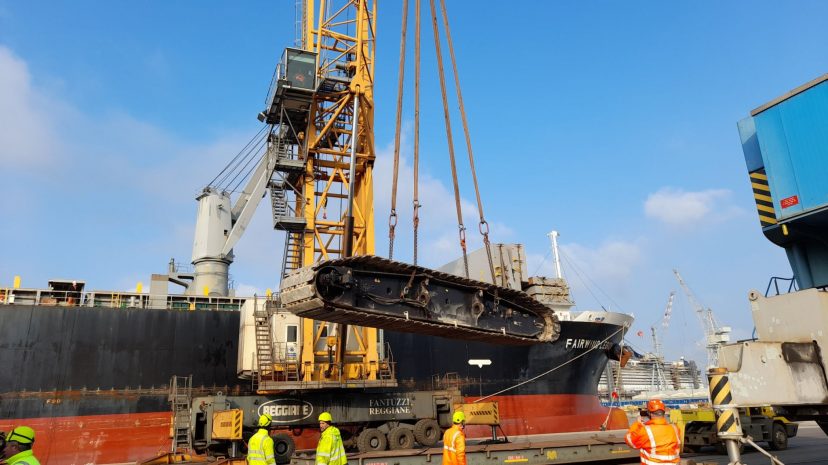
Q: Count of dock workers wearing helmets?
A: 5